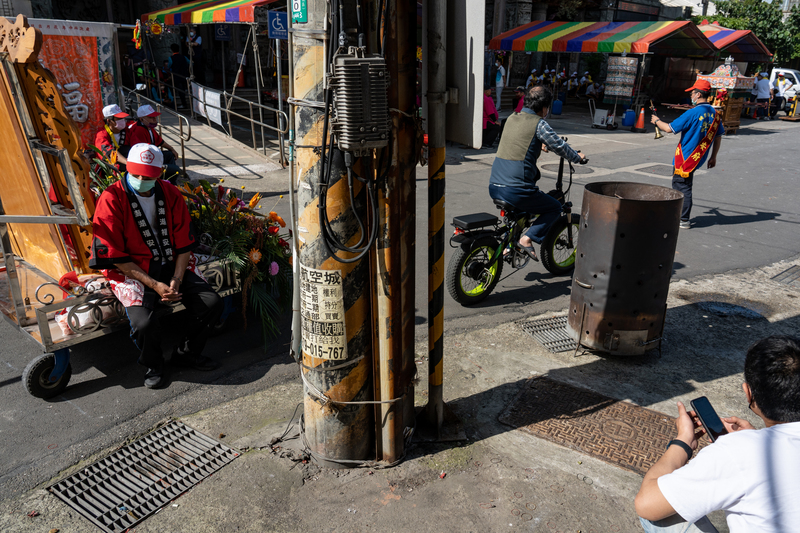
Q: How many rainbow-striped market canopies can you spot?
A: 3